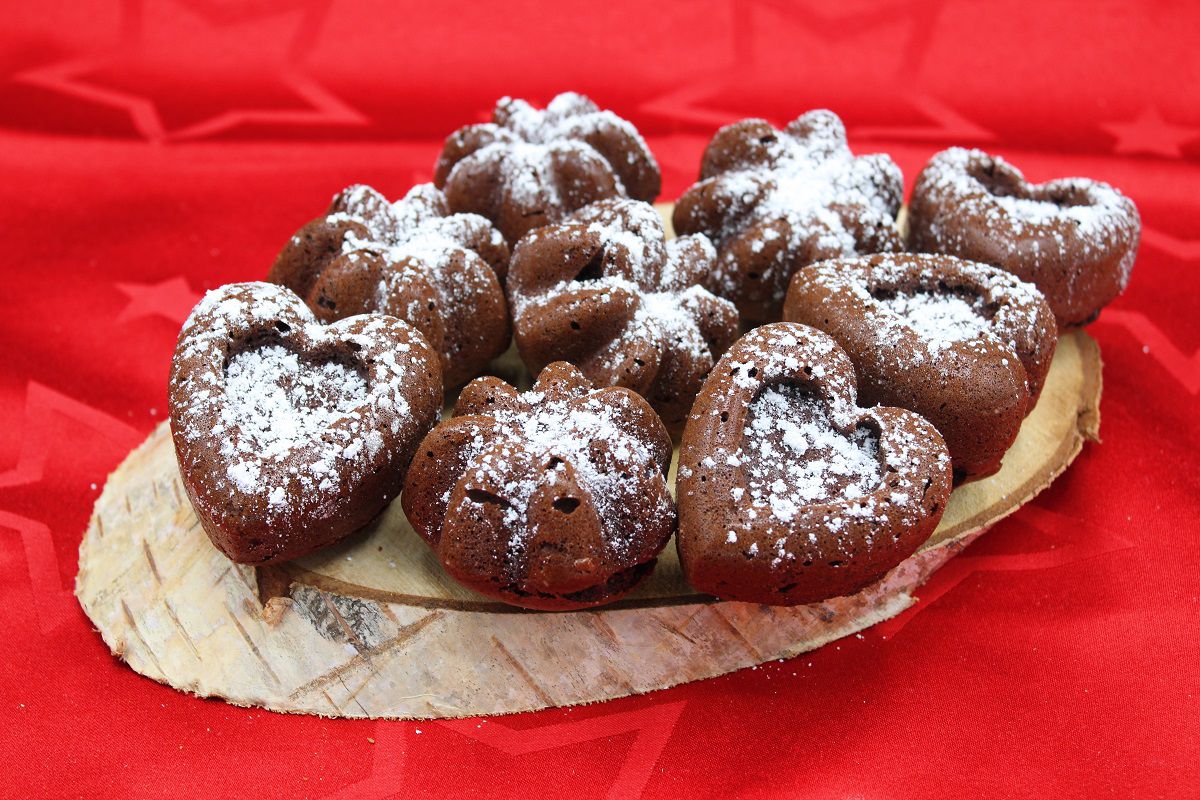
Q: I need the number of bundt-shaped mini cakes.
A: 5